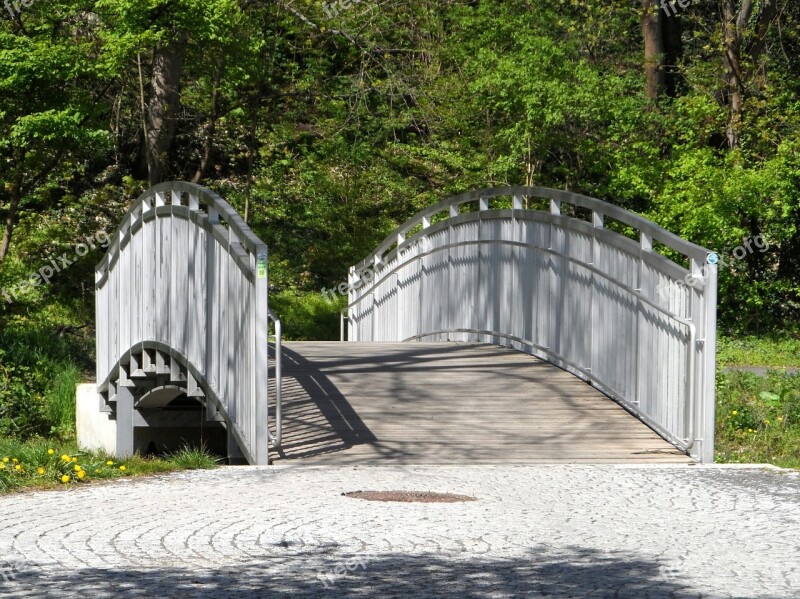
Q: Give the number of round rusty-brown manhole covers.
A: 1